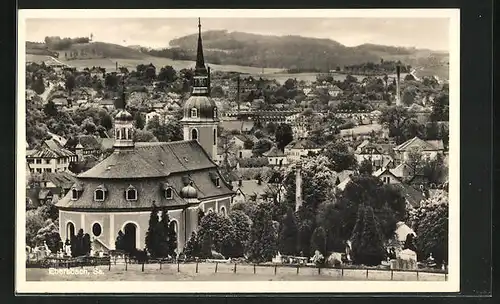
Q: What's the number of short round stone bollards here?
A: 0